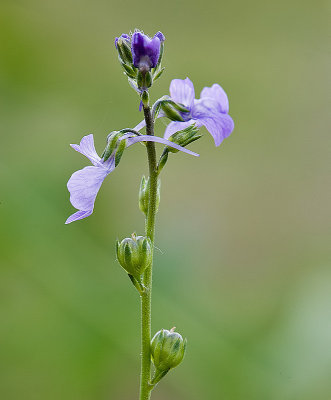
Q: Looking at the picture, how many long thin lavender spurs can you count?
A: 2